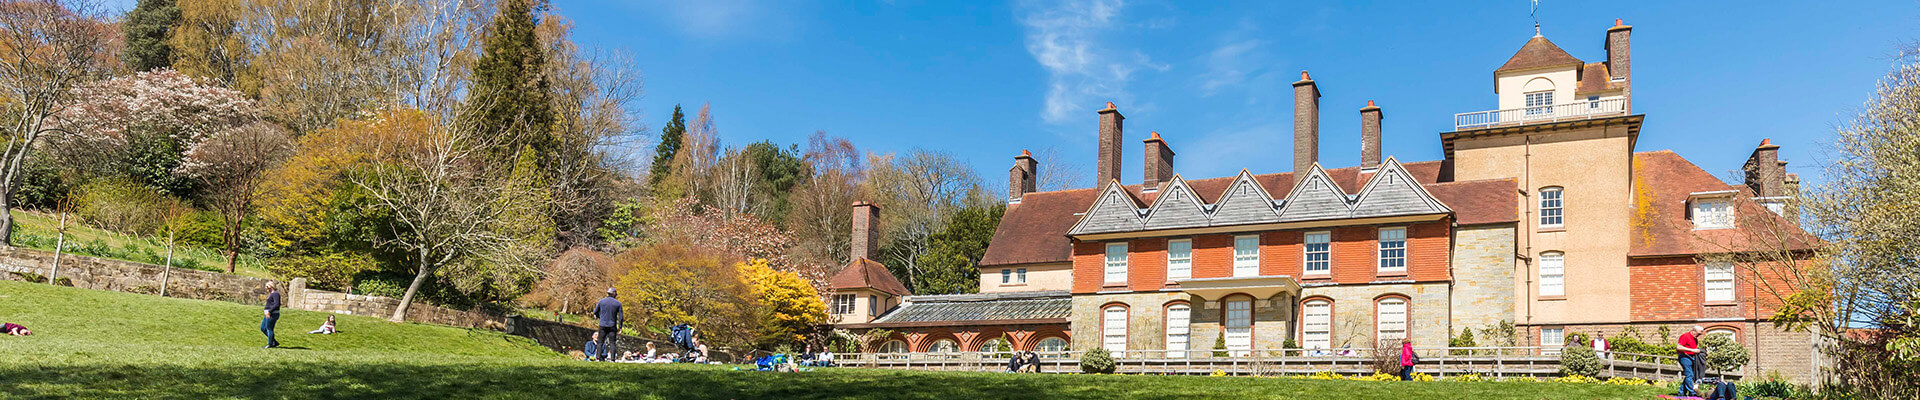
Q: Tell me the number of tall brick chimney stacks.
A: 8